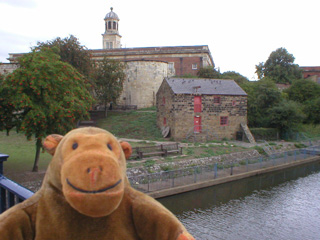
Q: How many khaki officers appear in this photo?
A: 0